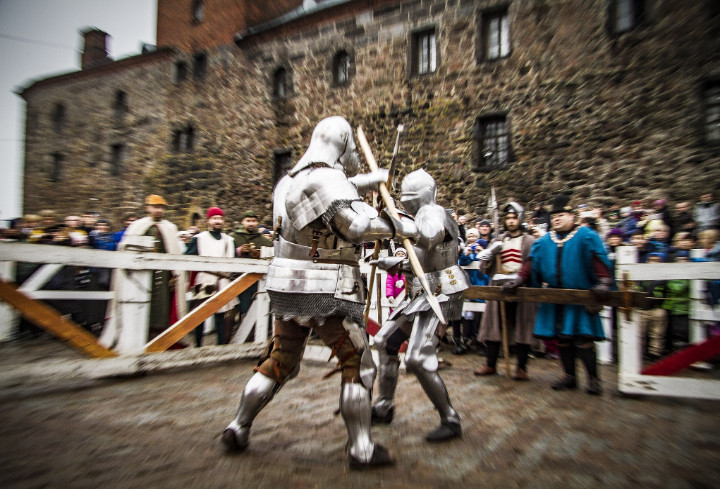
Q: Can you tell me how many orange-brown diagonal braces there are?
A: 2